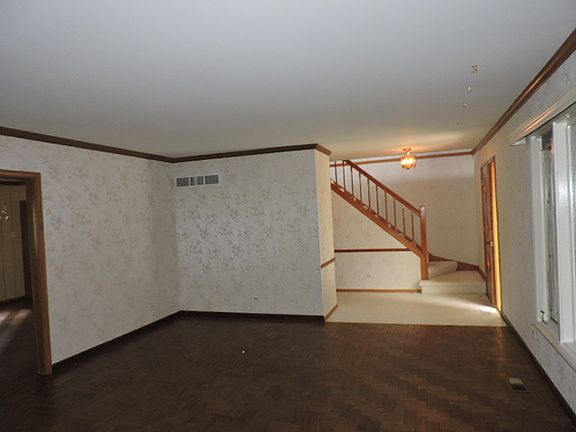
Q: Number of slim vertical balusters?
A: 10